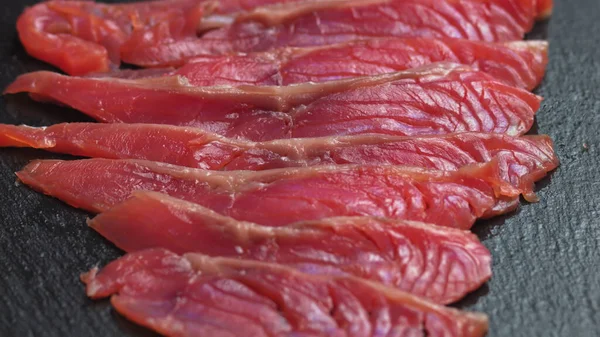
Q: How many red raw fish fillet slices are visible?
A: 7